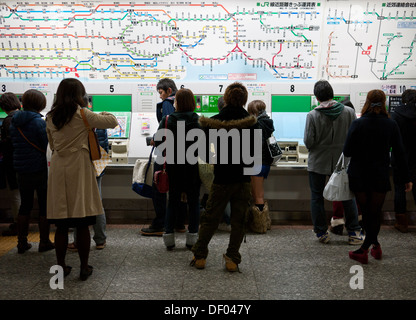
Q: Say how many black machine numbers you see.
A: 6